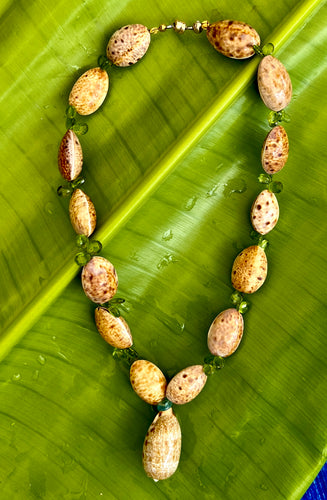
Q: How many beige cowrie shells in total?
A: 15